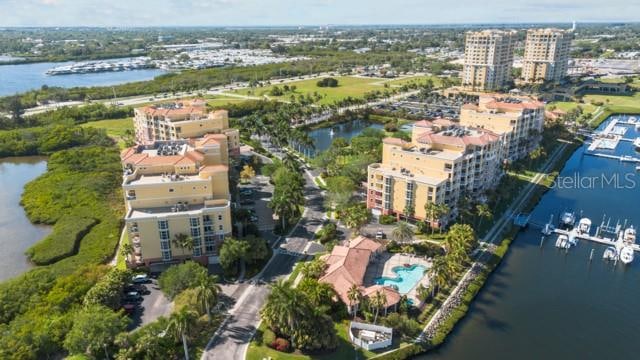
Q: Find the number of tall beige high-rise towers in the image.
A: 2